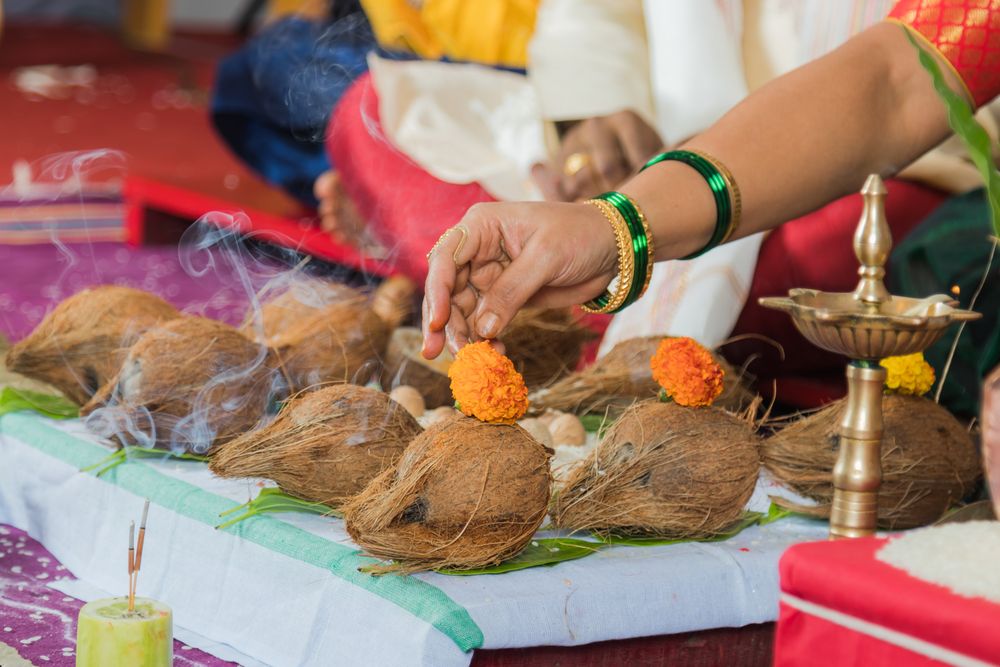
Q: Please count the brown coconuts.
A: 9